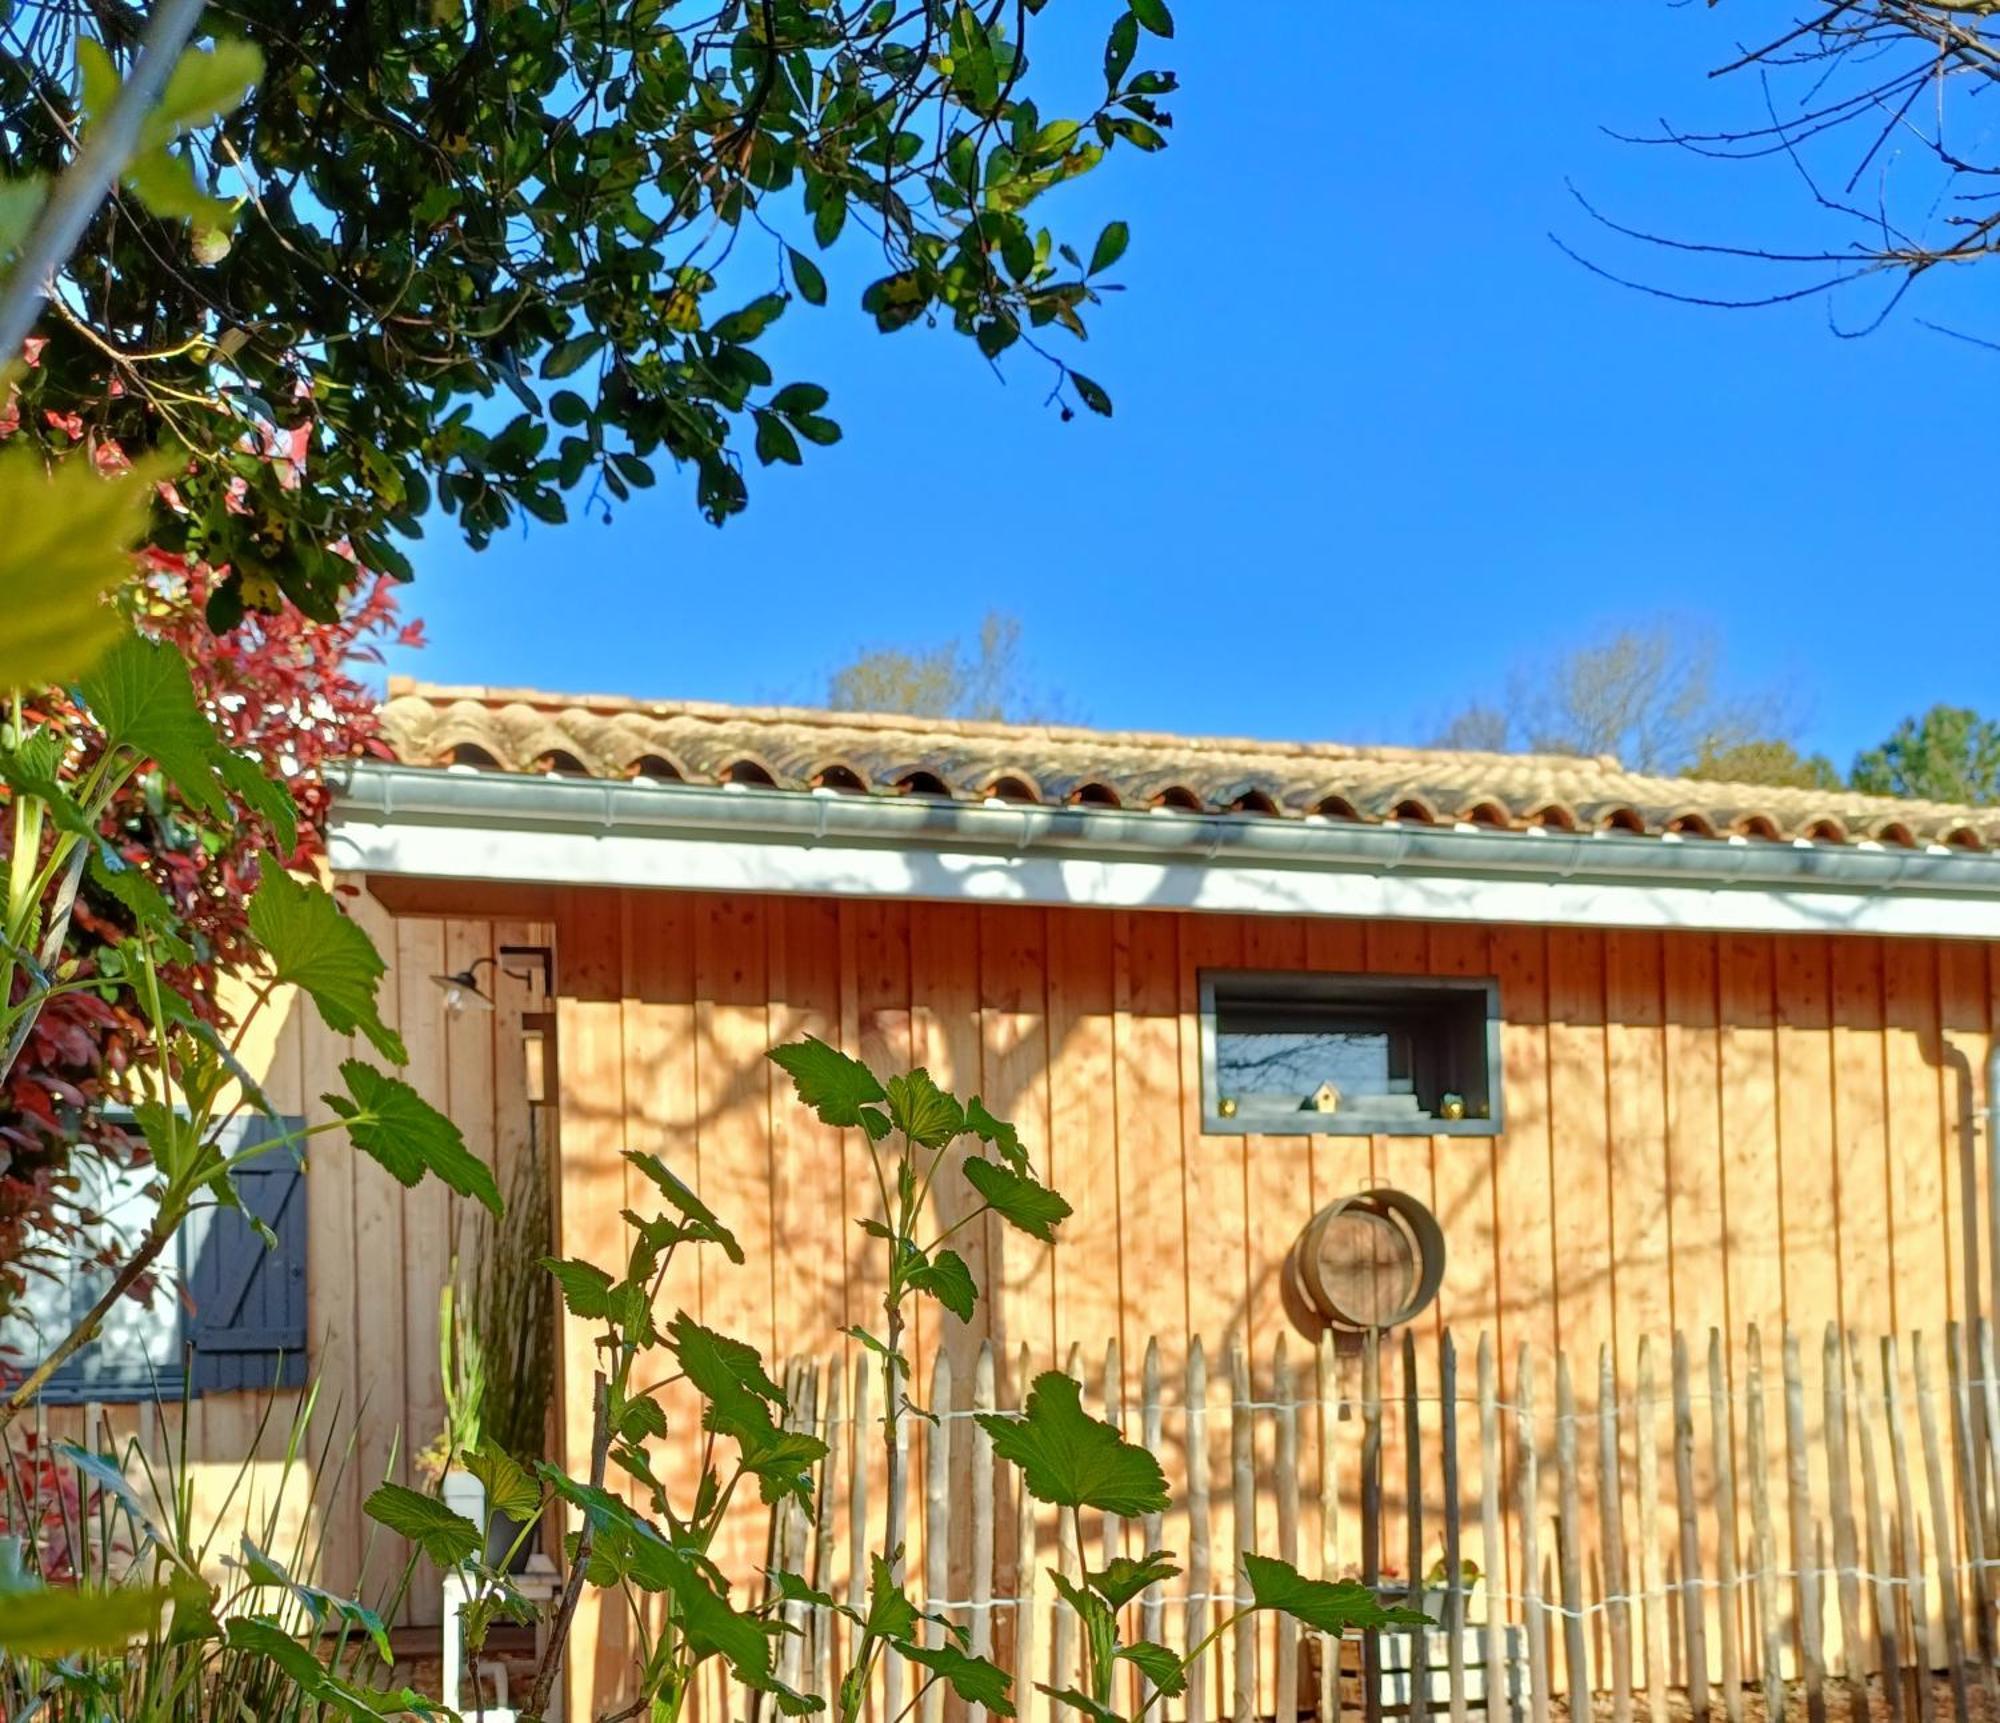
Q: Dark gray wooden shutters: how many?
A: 1